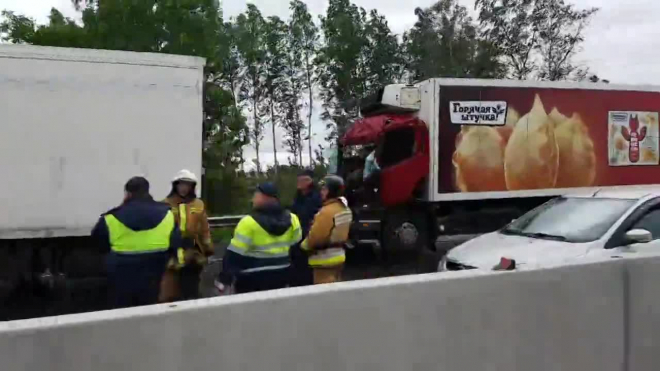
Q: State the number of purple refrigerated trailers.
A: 0